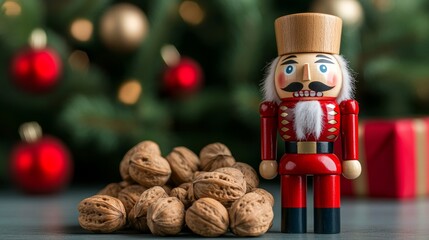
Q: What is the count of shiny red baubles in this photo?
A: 3